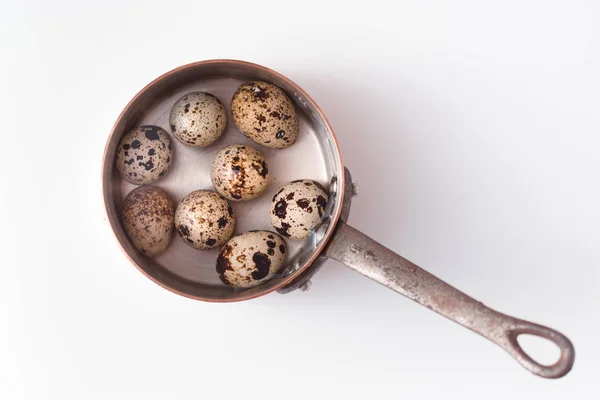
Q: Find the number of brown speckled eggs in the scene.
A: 8